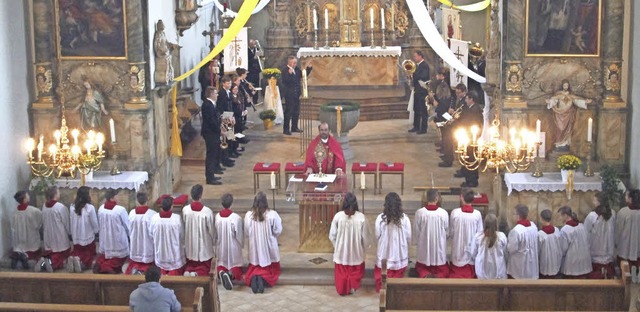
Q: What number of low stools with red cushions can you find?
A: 6